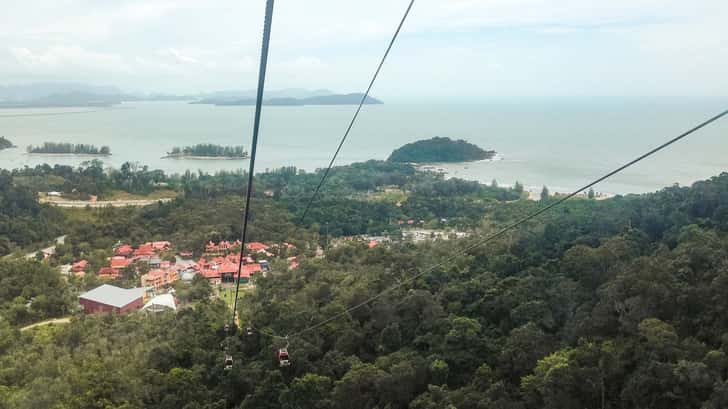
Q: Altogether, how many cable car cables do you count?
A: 3